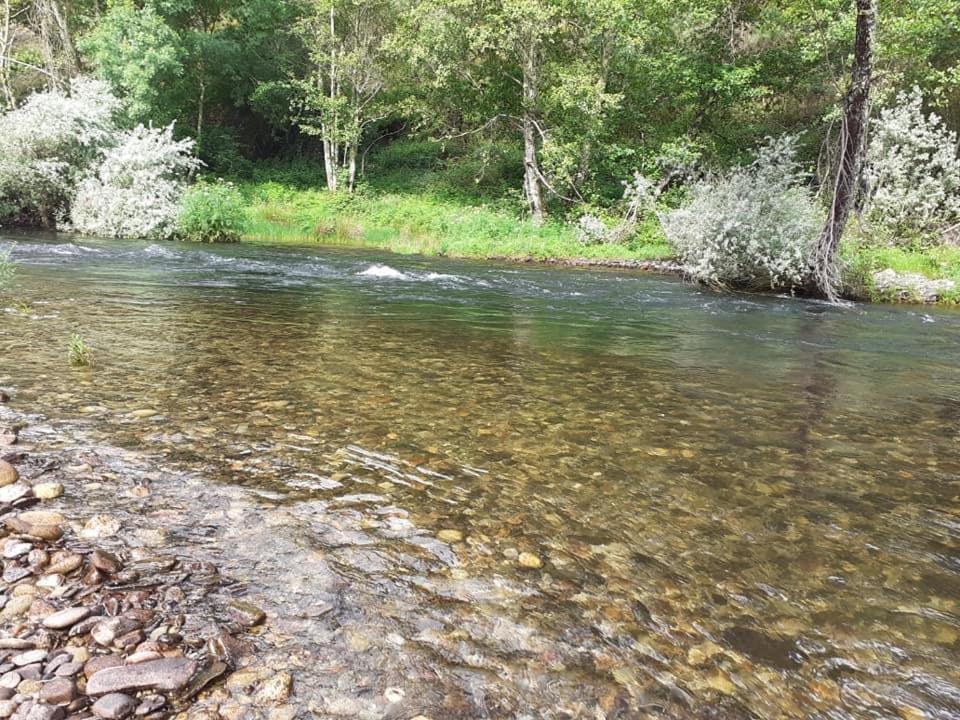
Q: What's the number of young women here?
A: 0